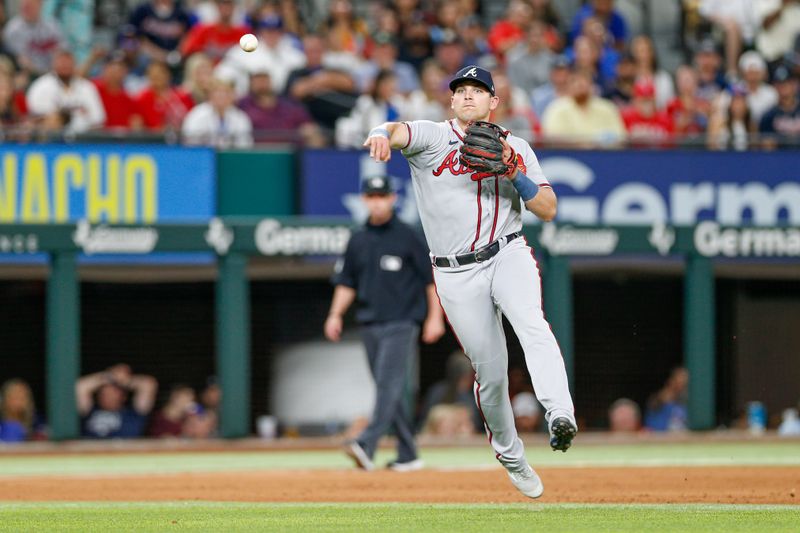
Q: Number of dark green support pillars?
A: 4